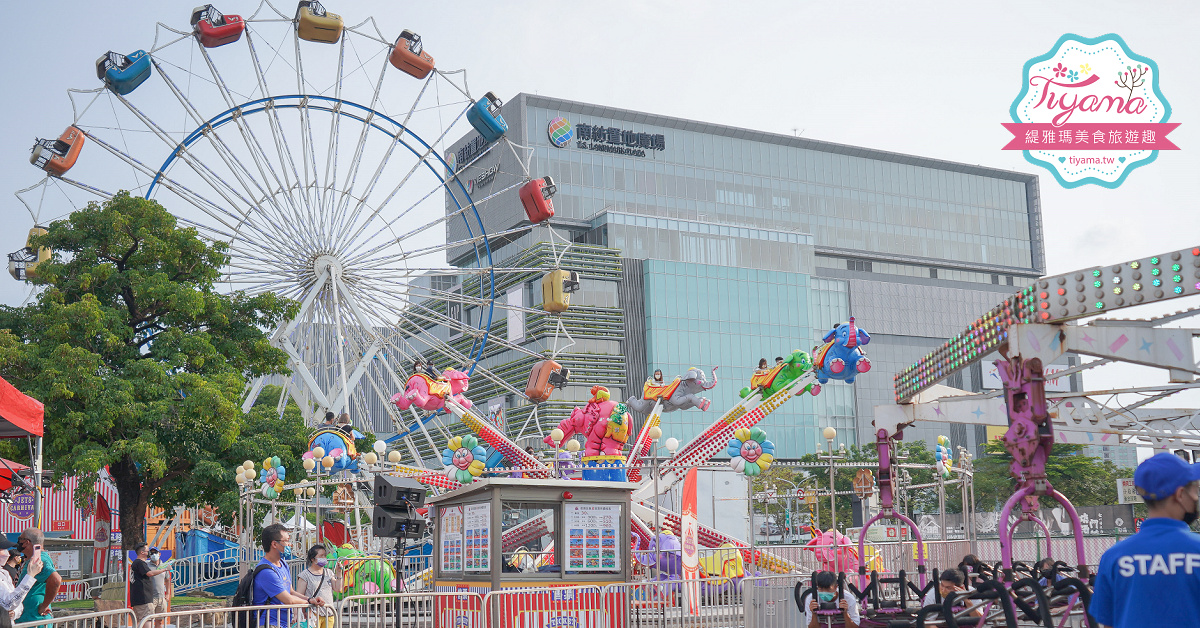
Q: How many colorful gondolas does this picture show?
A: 10